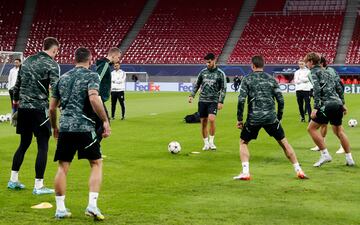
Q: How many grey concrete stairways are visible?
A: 4